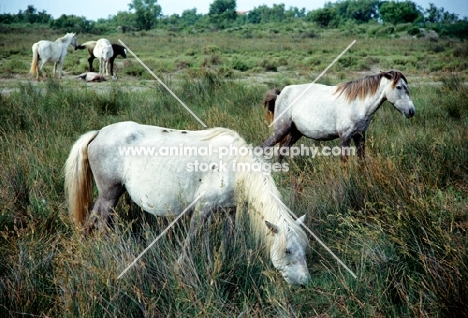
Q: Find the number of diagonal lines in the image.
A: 4